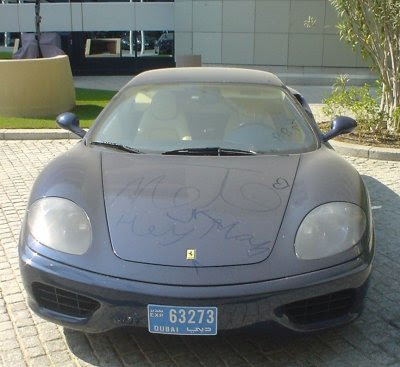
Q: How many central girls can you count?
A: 0